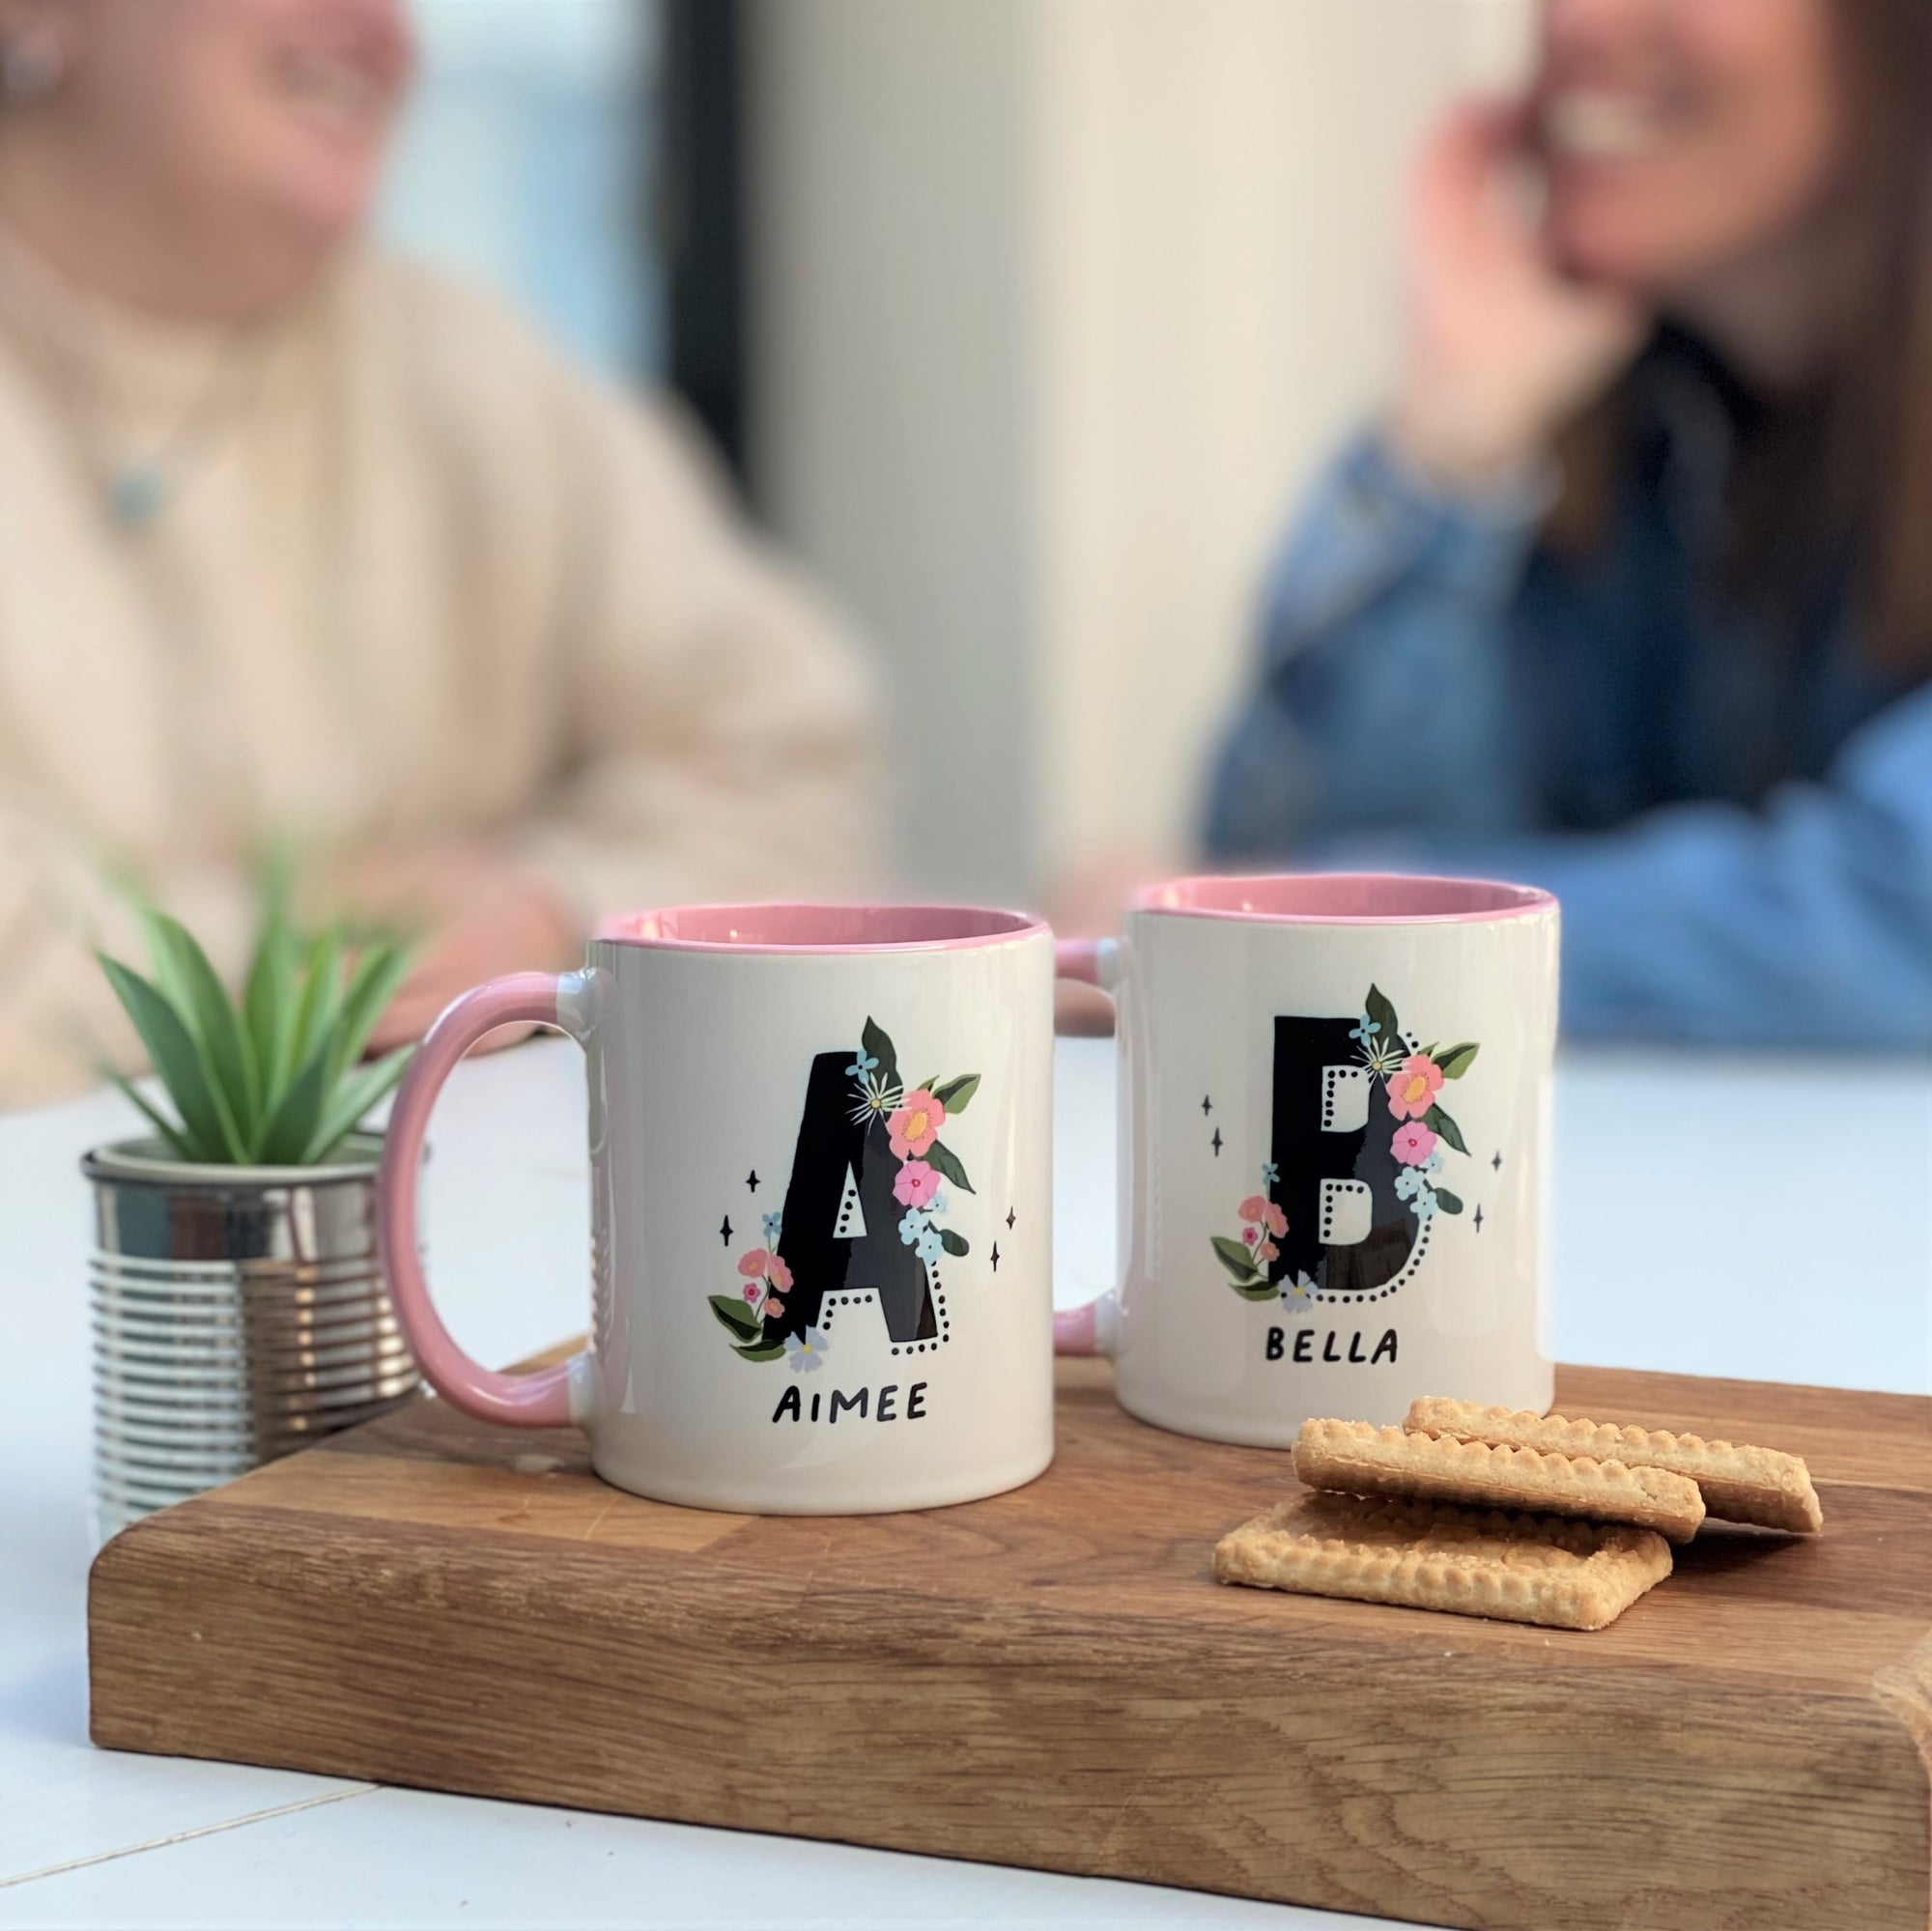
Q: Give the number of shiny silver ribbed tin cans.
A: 1